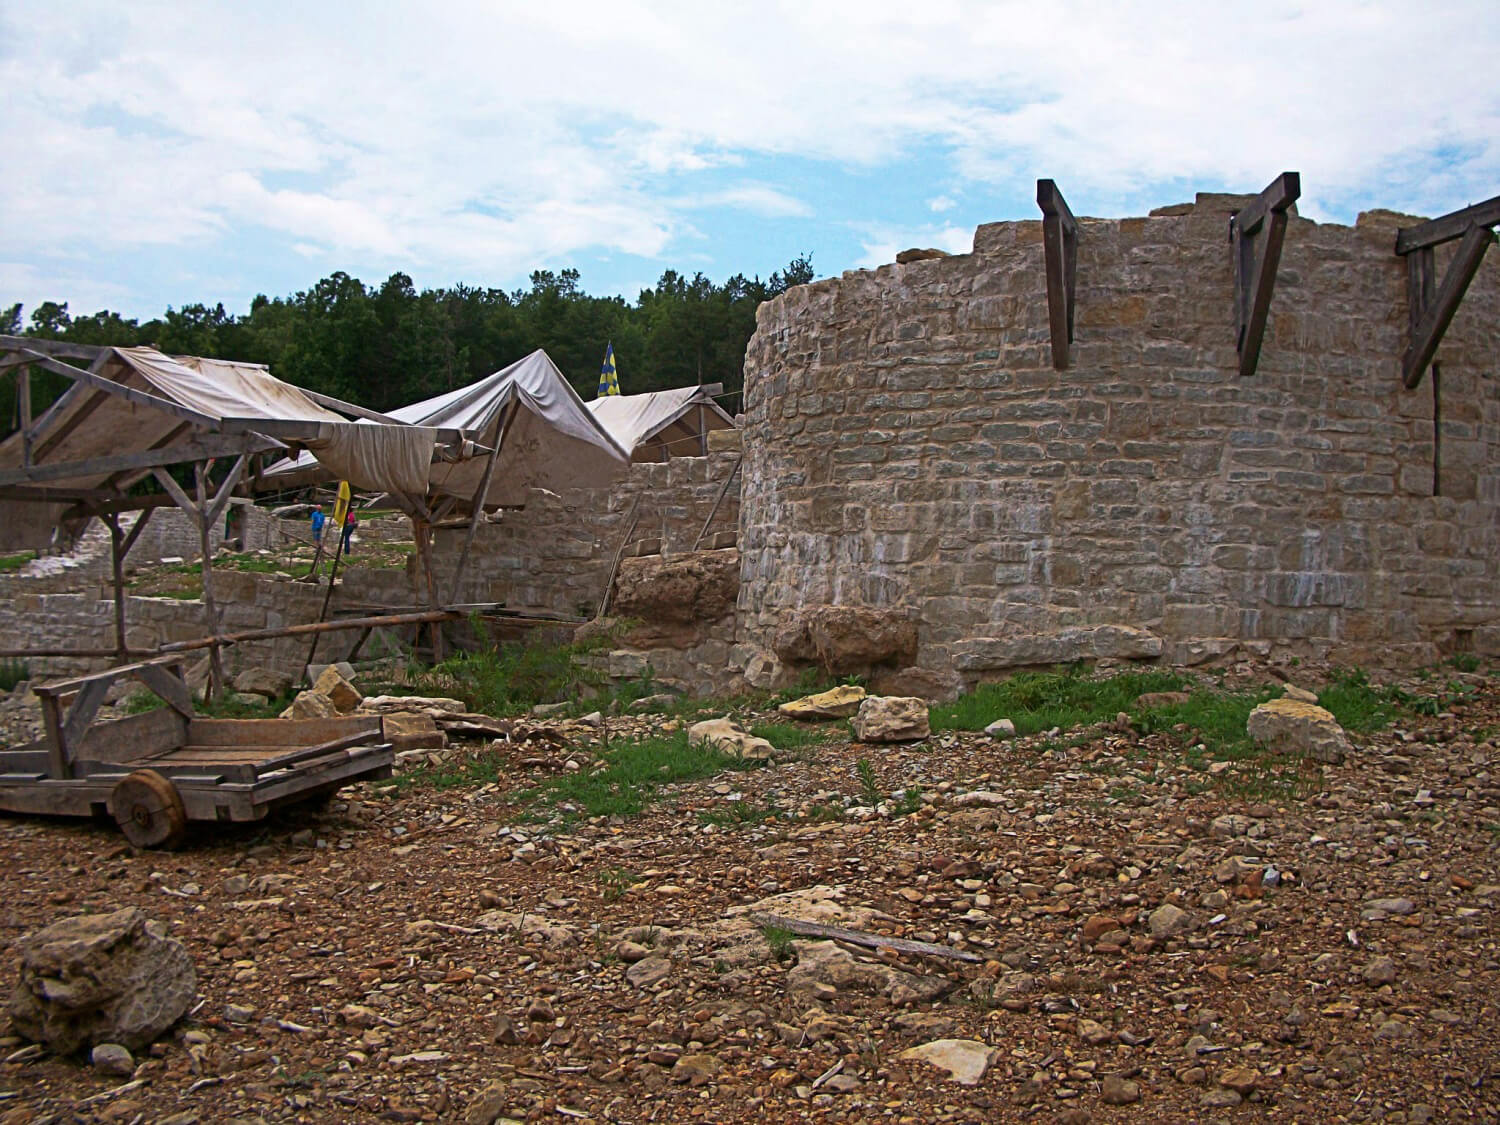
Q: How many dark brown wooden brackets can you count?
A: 3